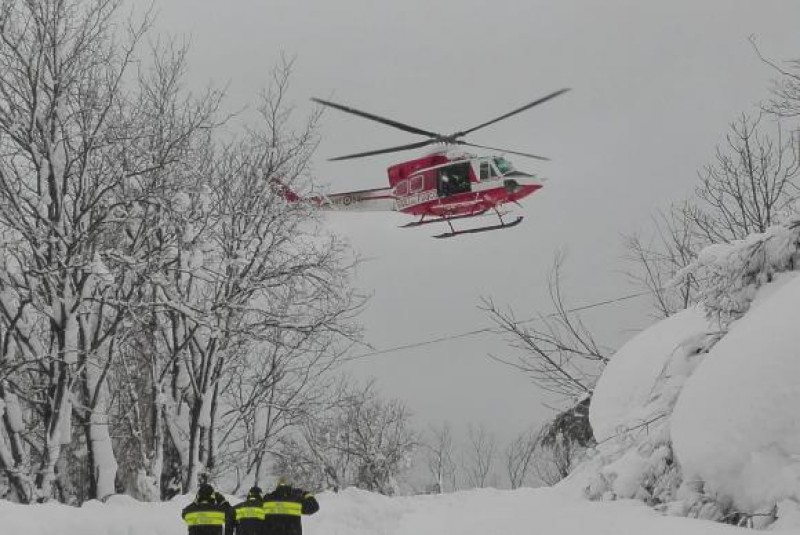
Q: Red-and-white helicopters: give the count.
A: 1